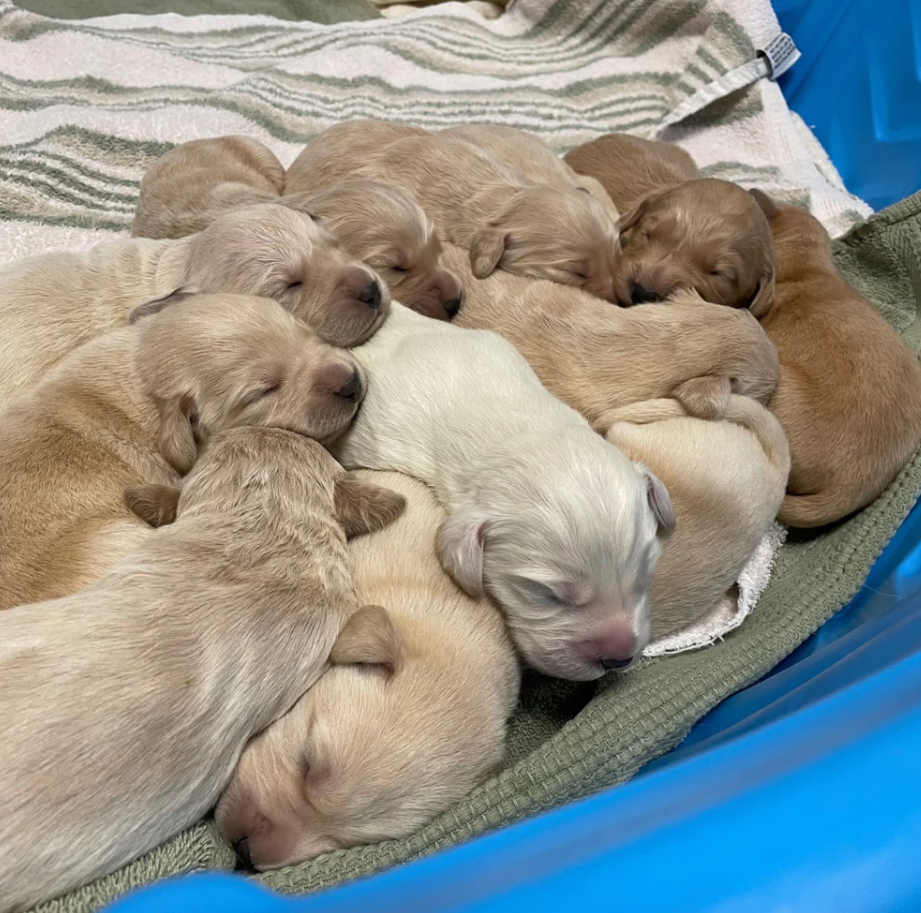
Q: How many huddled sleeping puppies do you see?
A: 12